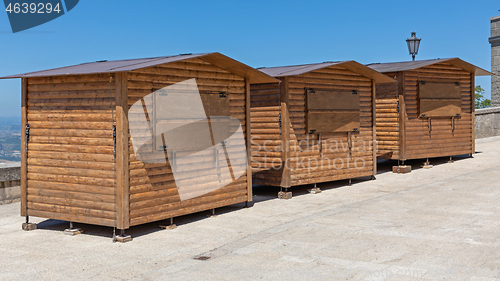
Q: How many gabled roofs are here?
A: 3